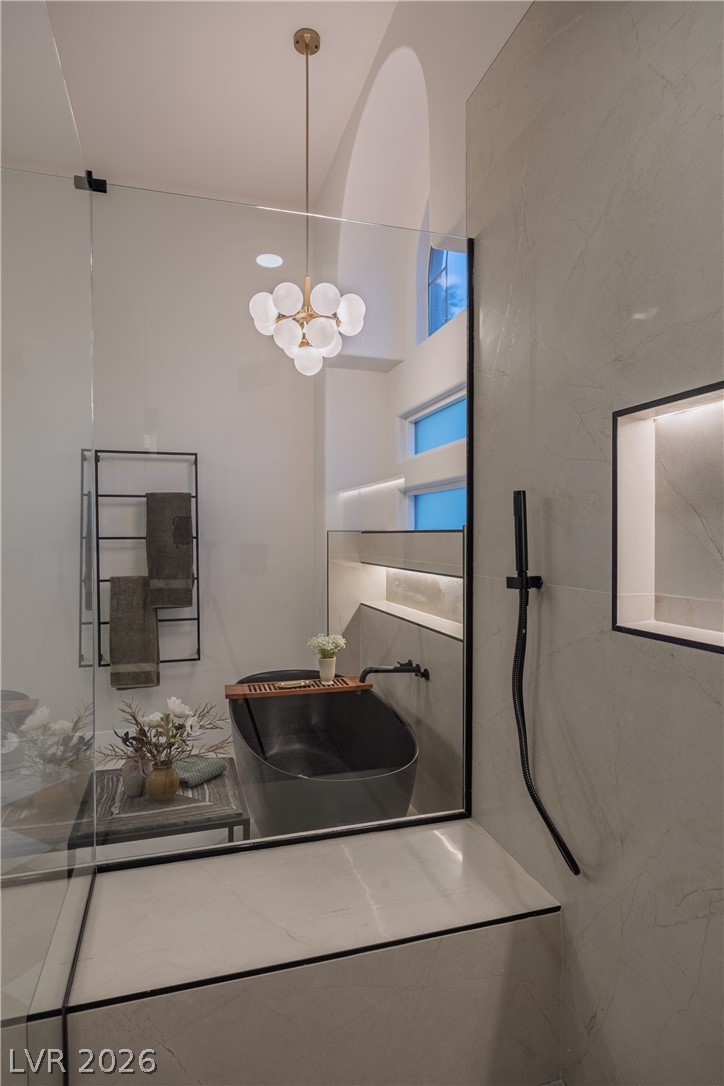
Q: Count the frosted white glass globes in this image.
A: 11